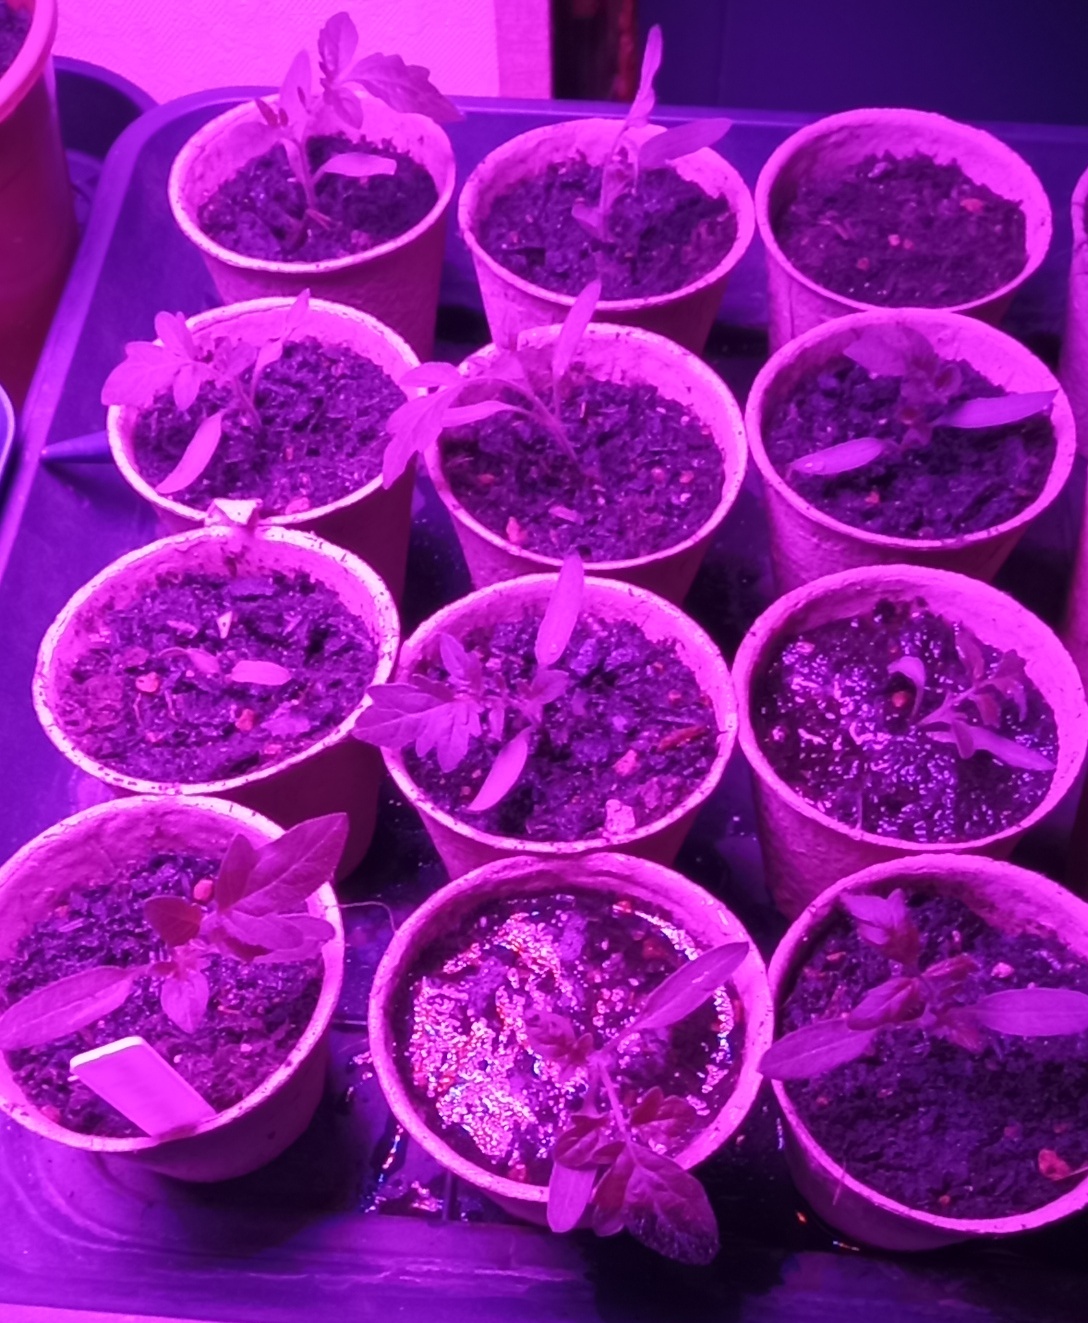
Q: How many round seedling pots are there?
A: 12